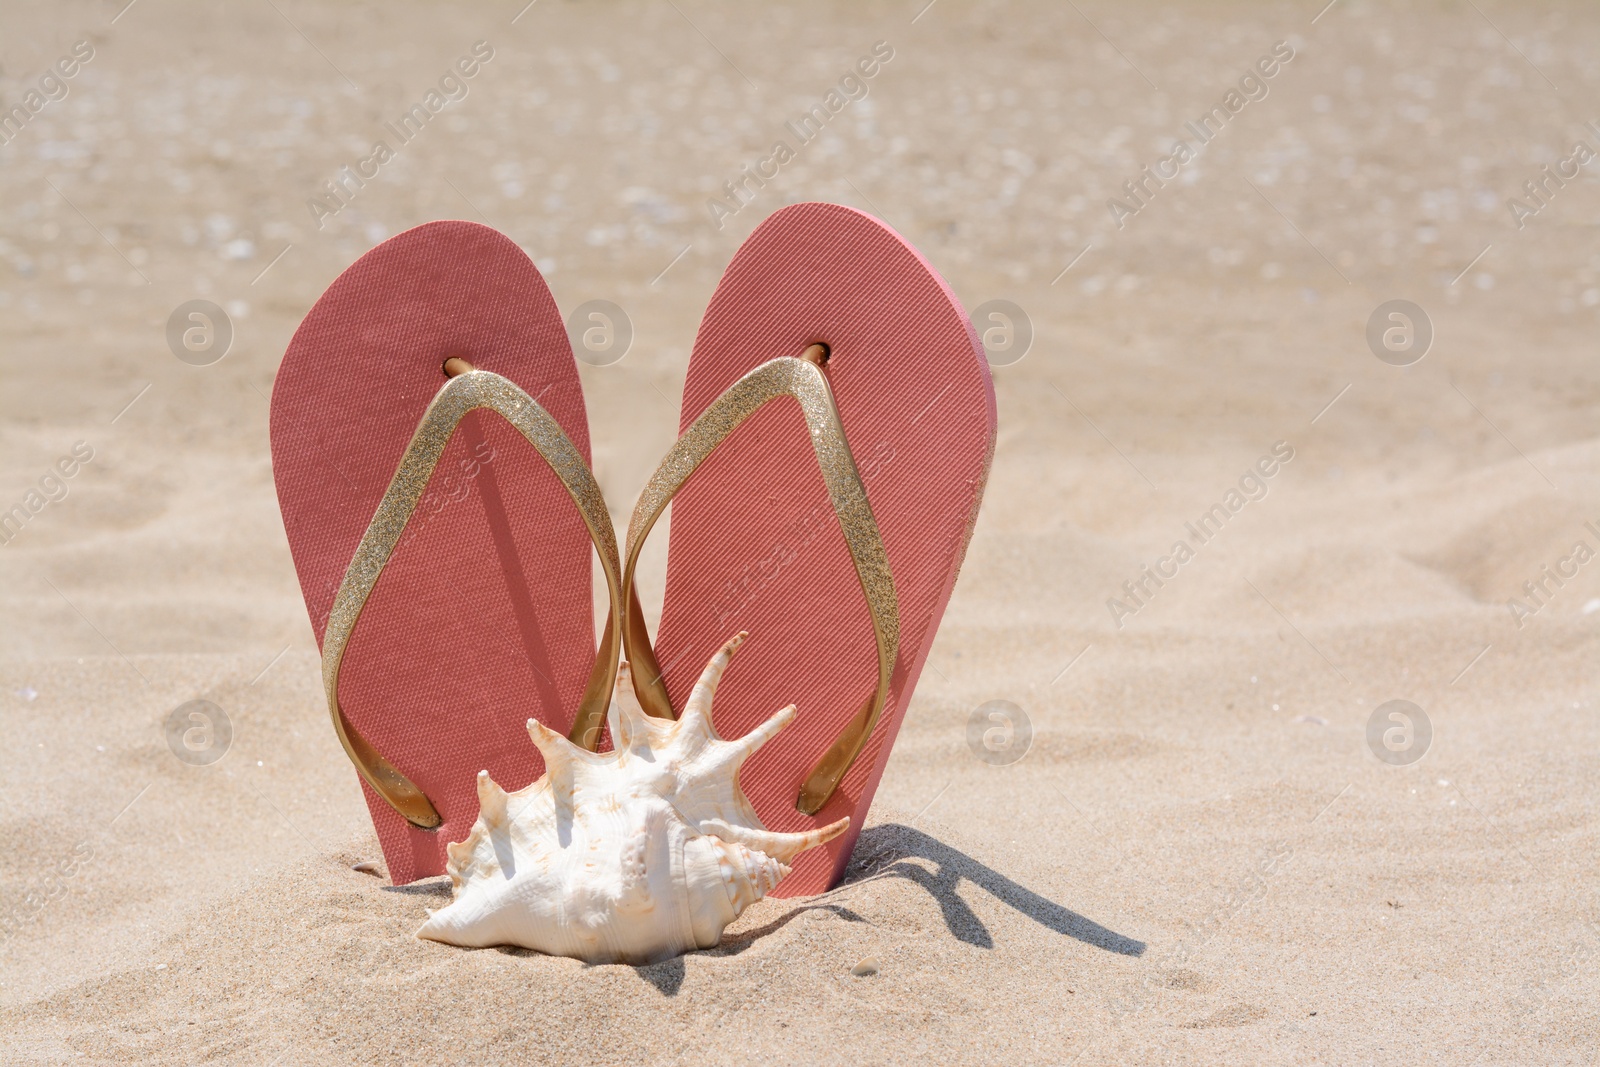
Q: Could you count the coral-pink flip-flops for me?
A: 2